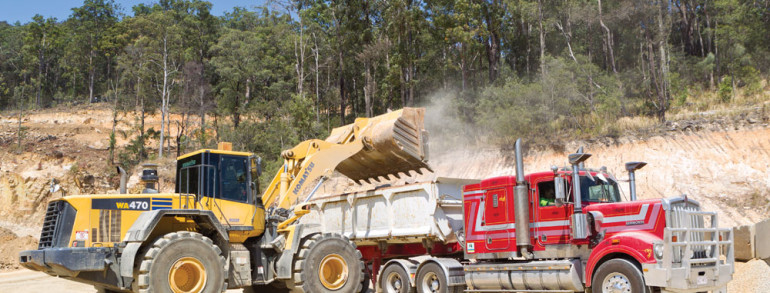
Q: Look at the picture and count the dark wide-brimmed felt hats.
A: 0